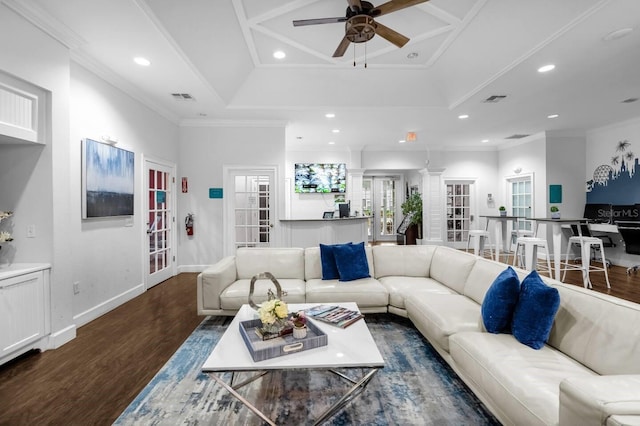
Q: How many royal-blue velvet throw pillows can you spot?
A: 4